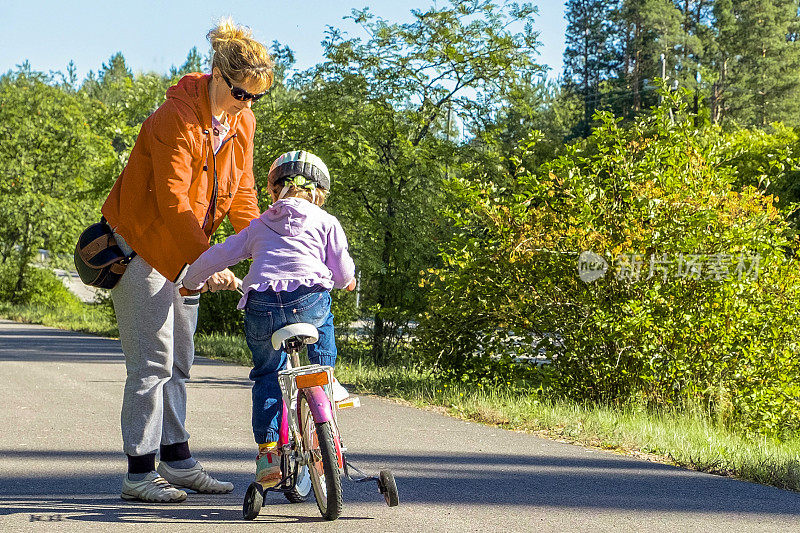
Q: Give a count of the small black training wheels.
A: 2